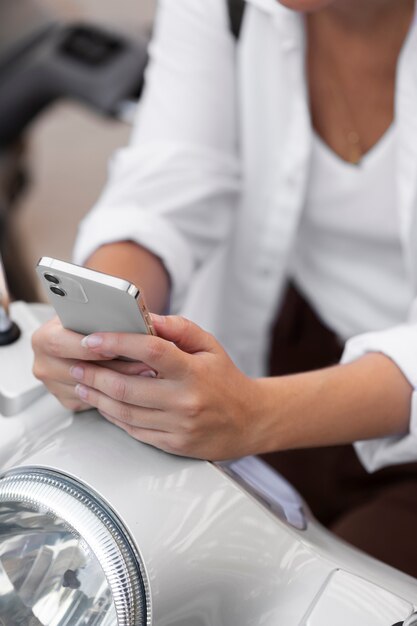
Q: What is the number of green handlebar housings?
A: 0